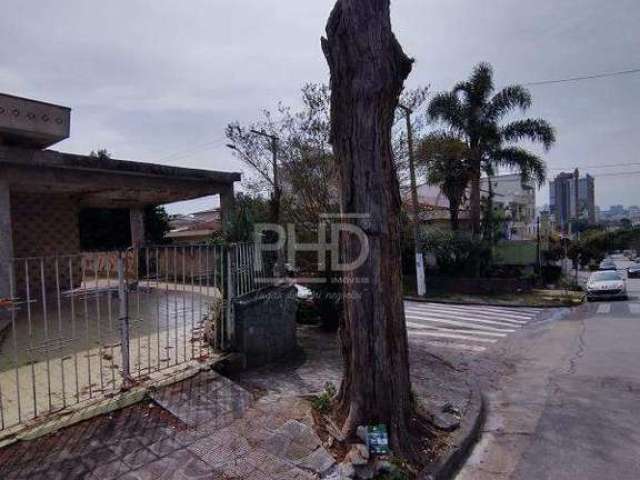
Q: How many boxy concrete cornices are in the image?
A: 1